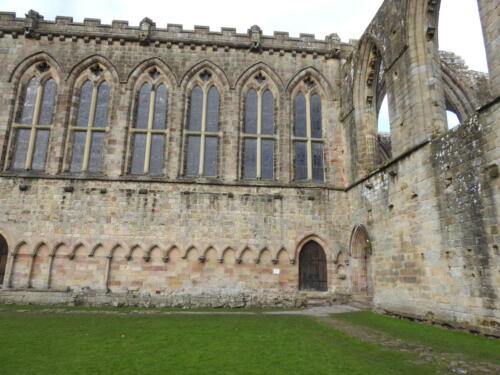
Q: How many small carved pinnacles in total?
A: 4